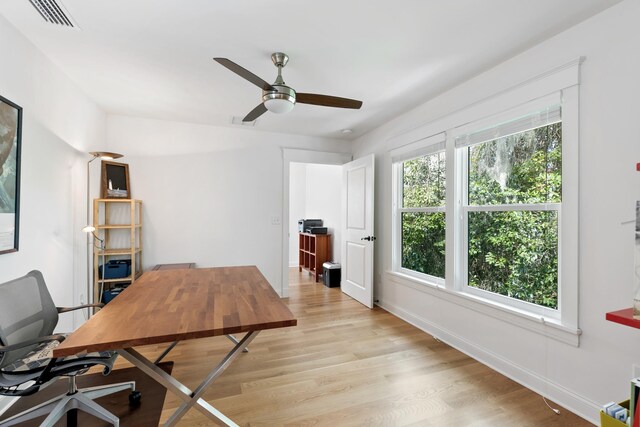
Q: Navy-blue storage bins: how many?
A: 2